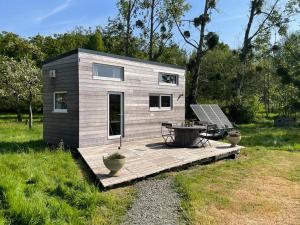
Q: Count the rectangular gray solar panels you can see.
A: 3